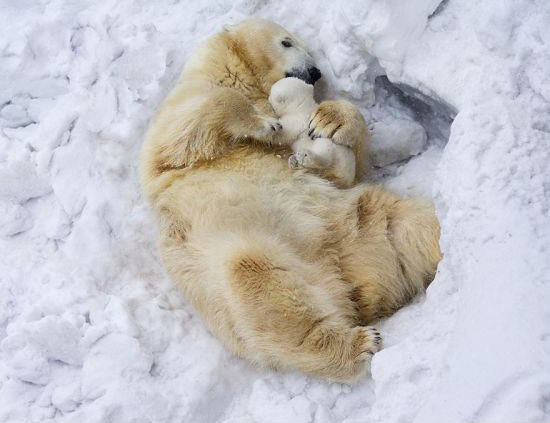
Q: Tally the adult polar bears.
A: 1